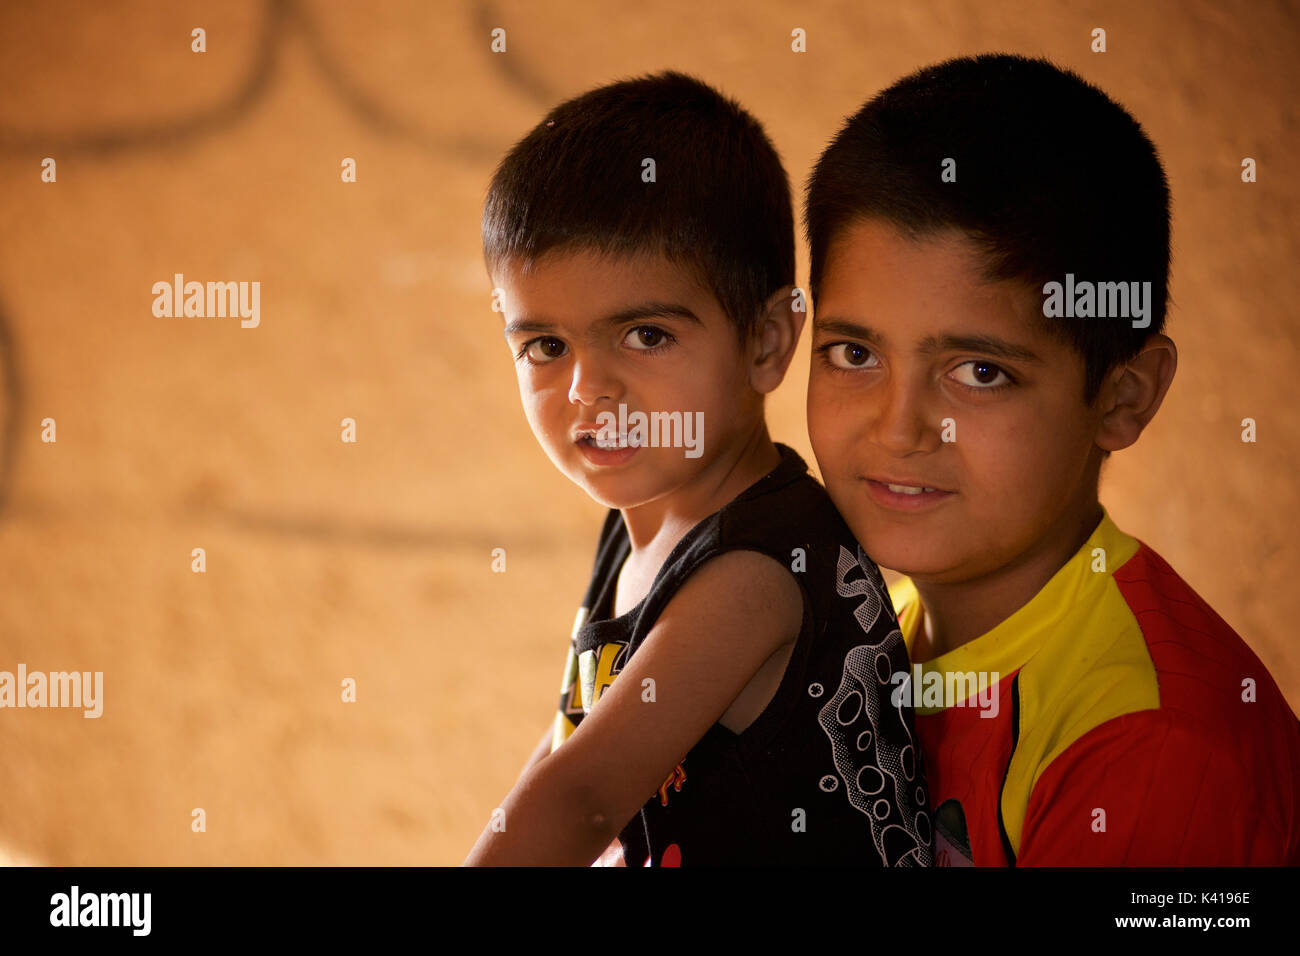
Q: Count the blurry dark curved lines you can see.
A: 5